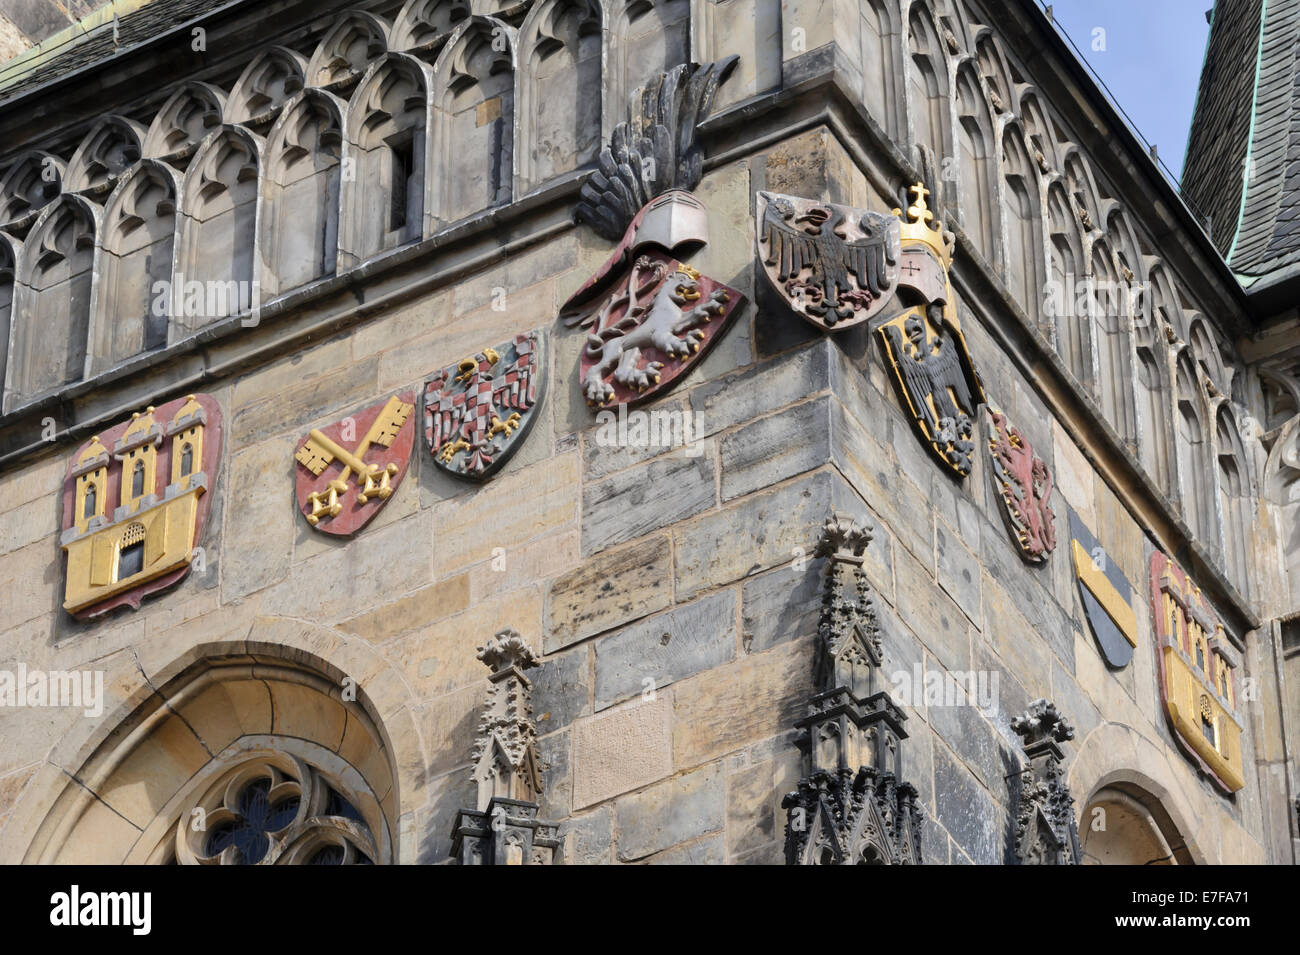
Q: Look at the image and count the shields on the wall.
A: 9